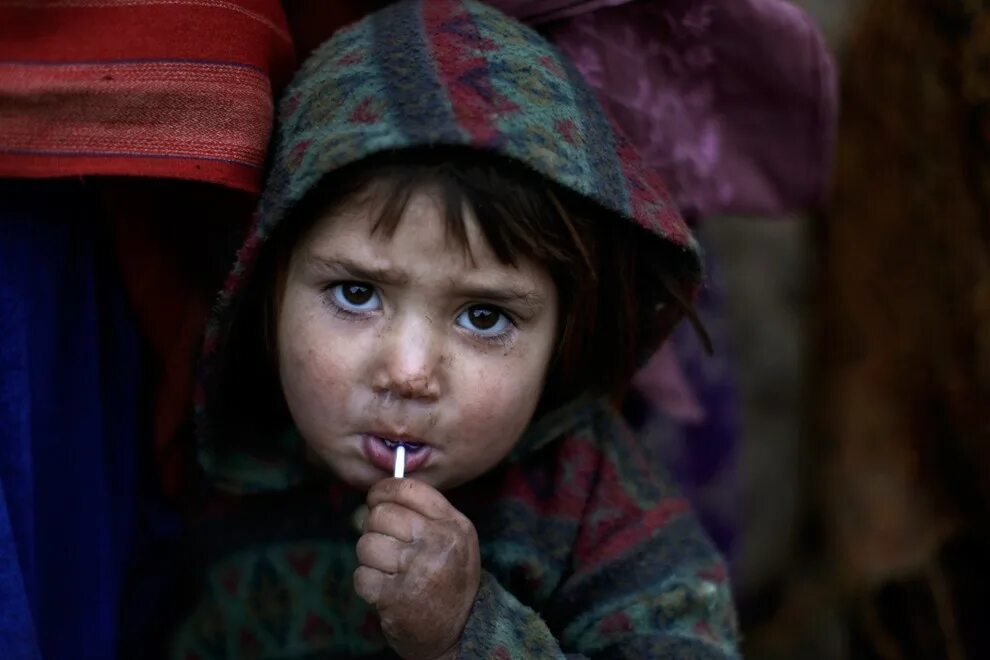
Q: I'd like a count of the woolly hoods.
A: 1